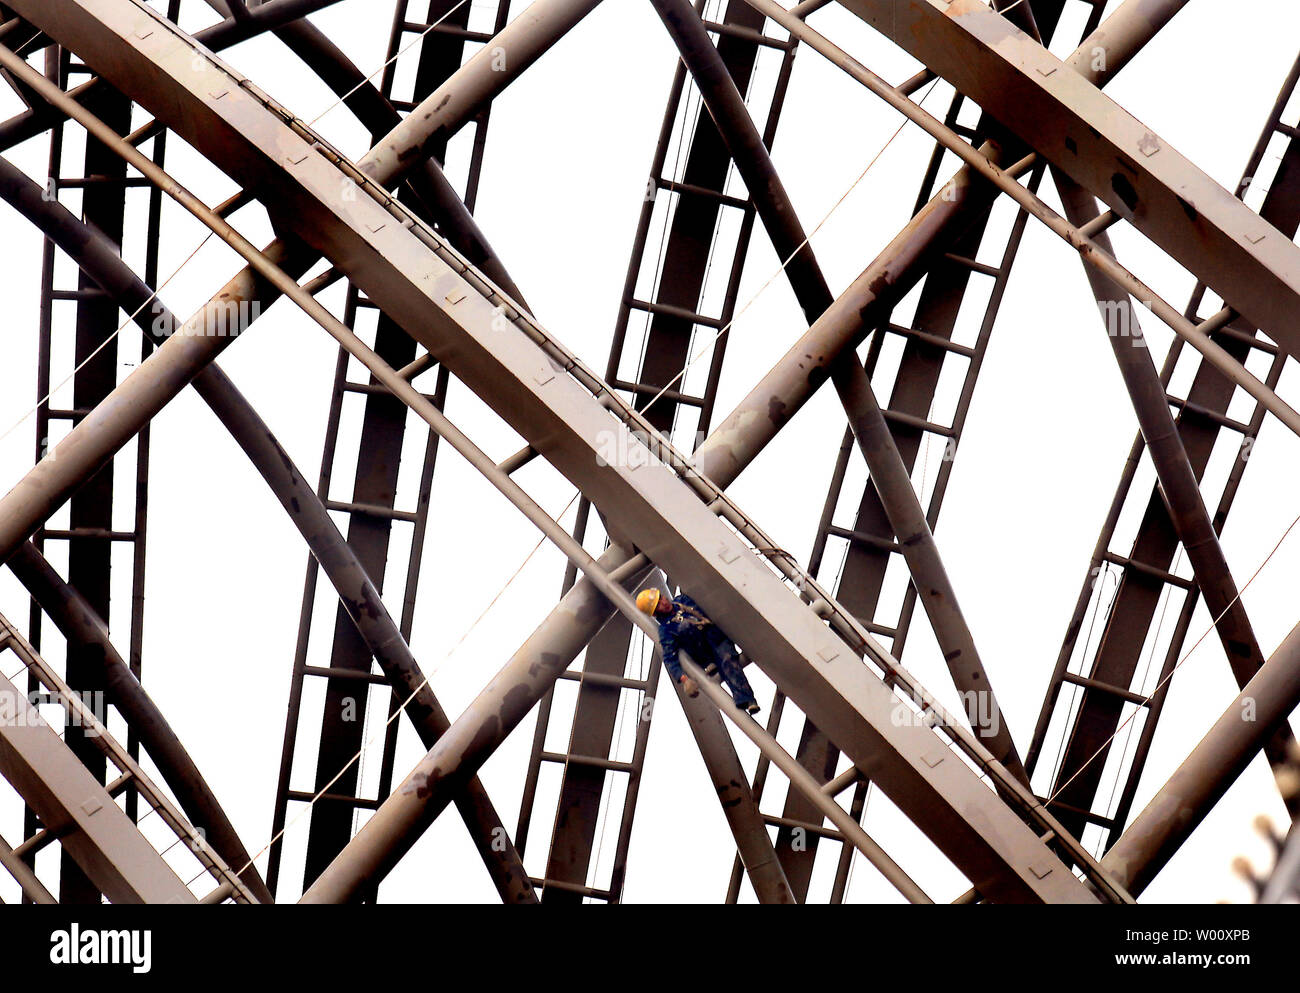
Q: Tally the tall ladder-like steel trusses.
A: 5